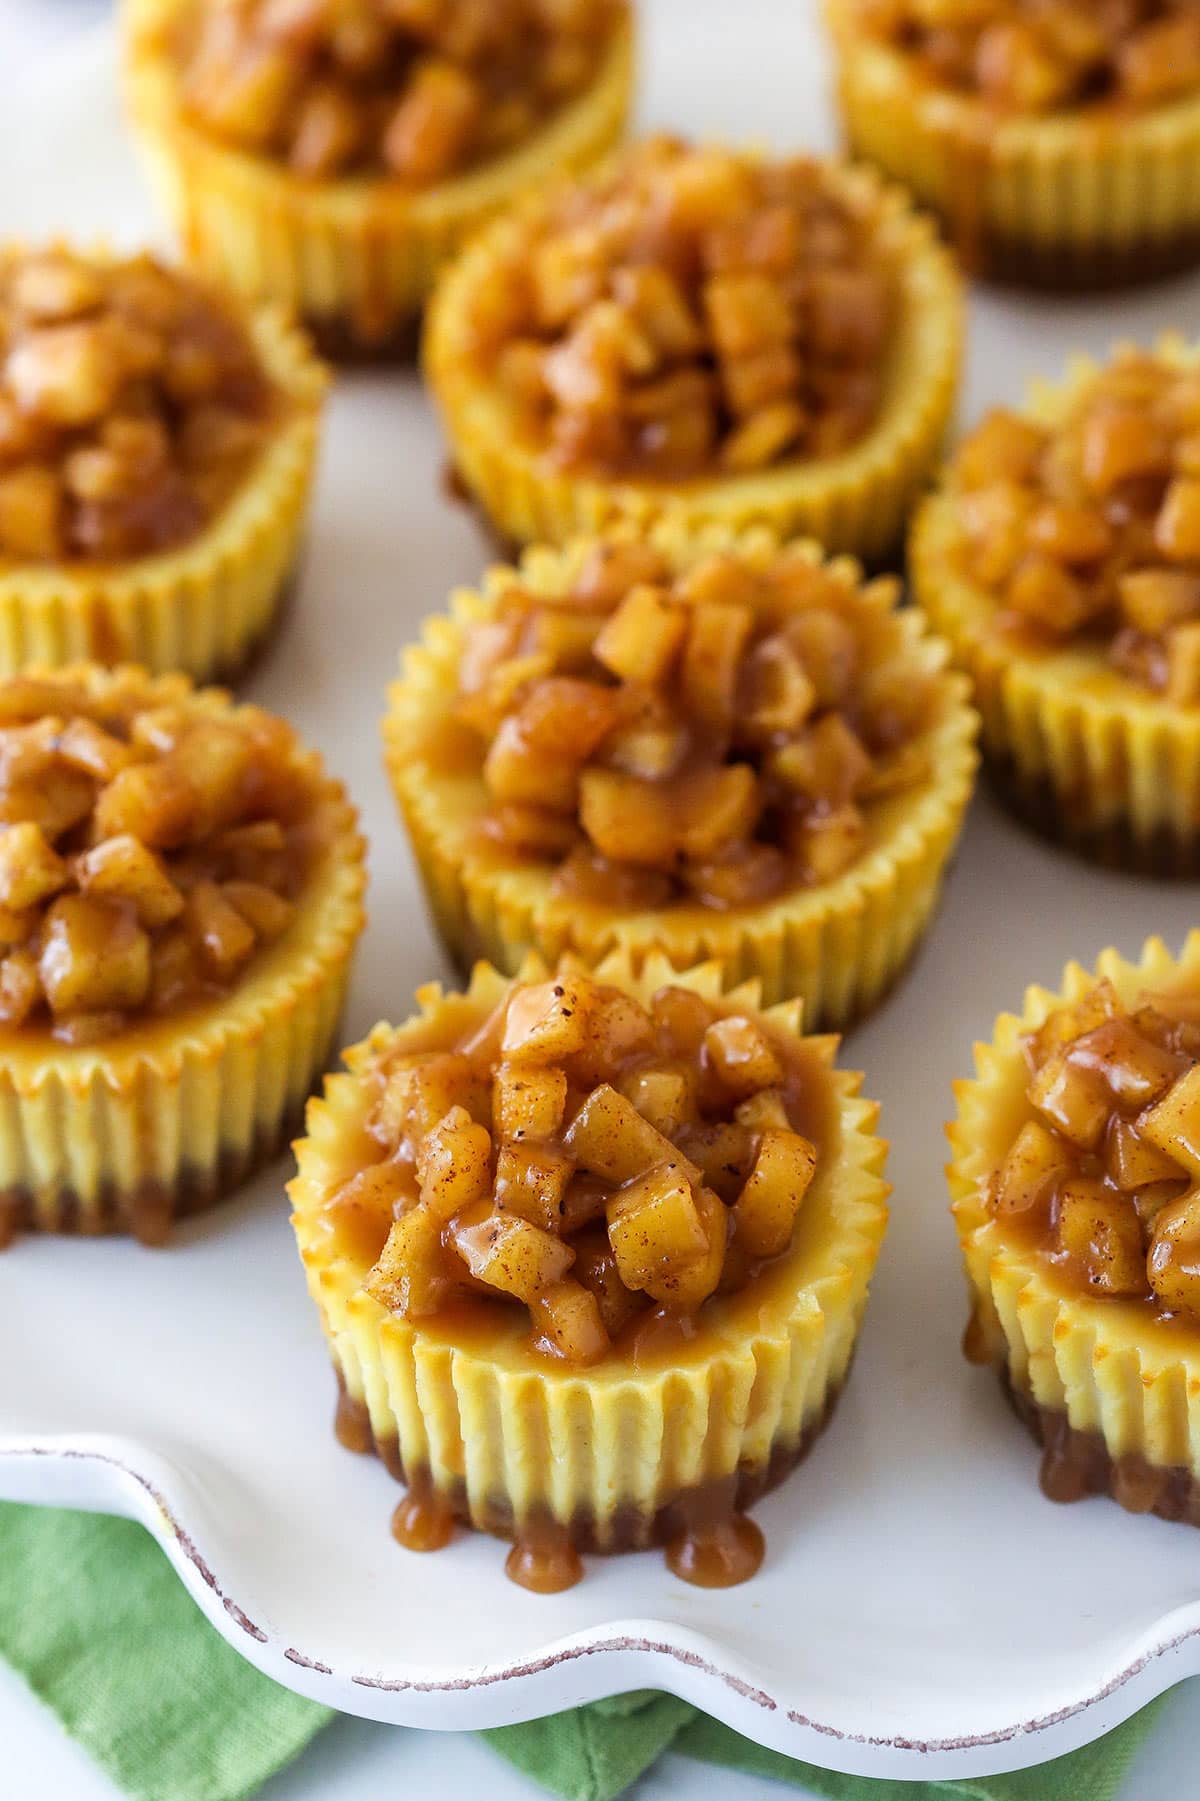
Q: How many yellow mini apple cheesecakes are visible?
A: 9